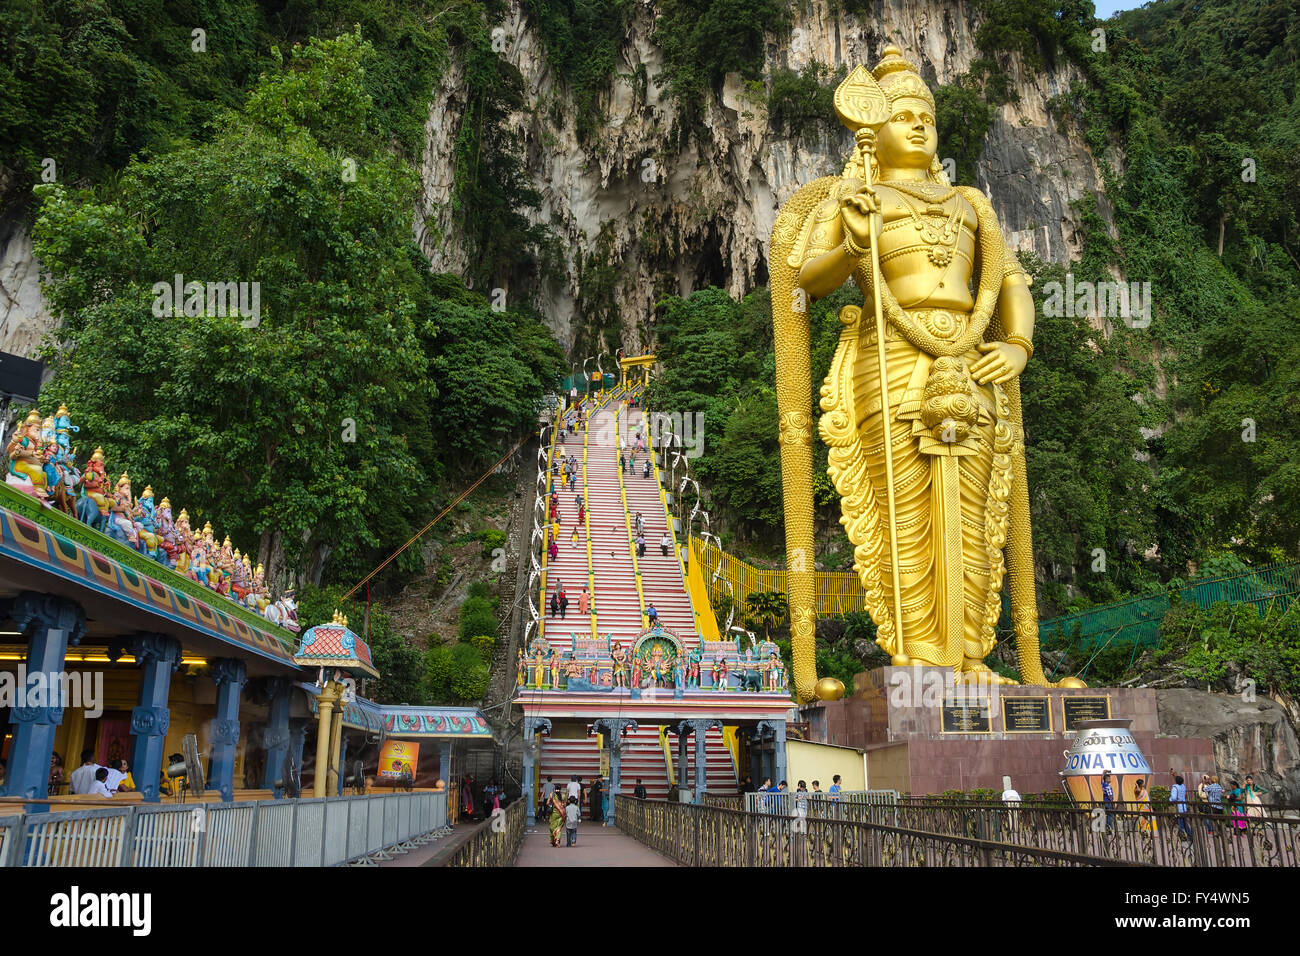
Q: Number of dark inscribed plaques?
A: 3